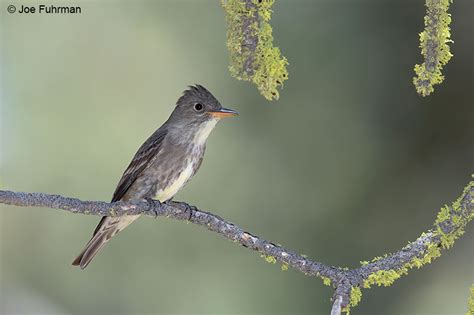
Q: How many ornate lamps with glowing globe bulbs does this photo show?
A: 0